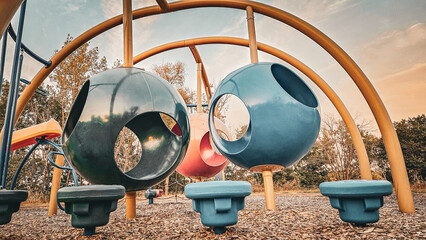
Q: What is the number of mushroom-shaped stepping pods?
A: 4